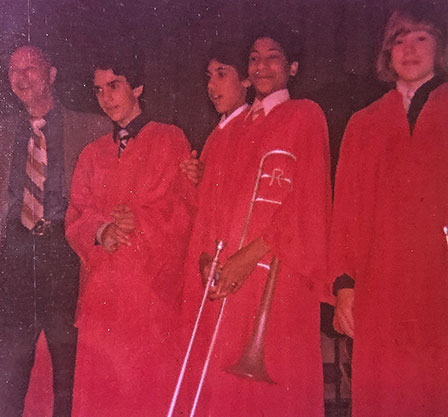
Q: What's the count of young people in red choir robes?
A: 4